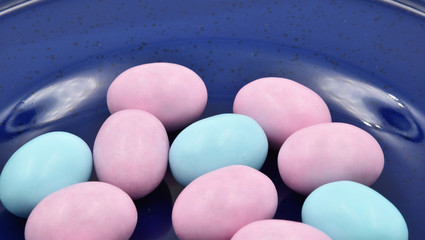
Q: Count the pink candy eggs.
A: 7